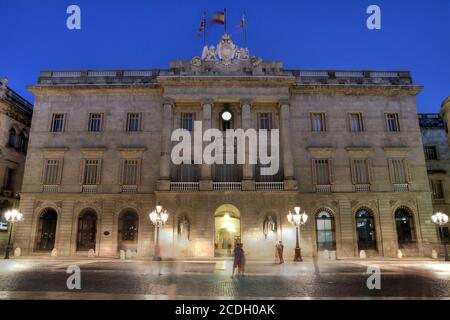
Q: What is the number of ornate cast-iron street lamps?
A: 4